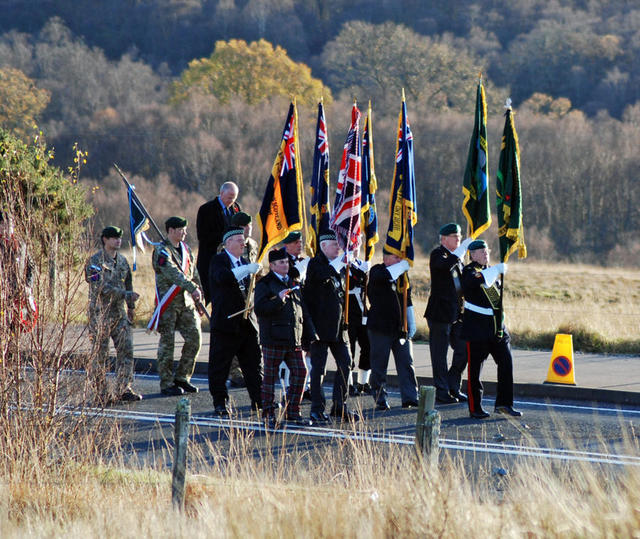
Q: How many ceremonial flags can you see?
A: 8